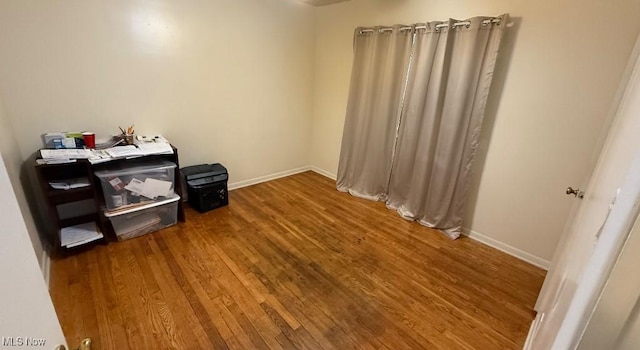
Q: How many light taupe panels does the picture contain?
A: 2